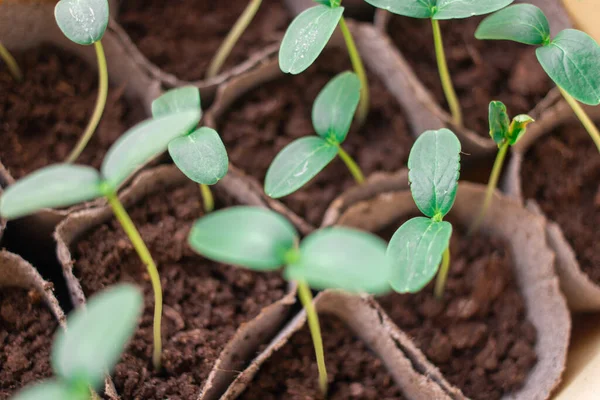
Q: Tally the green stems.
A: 12